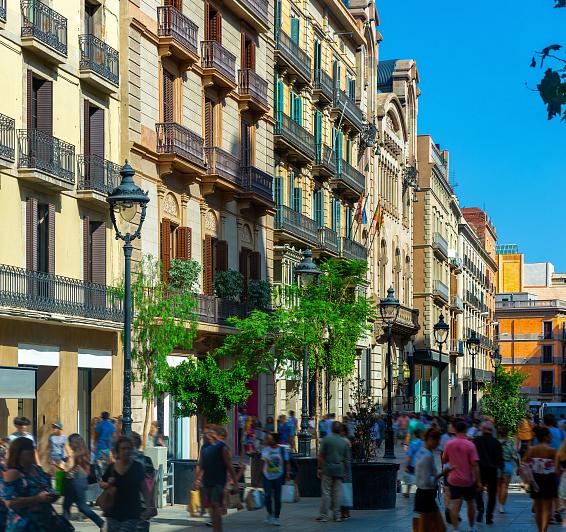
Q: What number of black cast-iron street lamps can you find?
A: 6